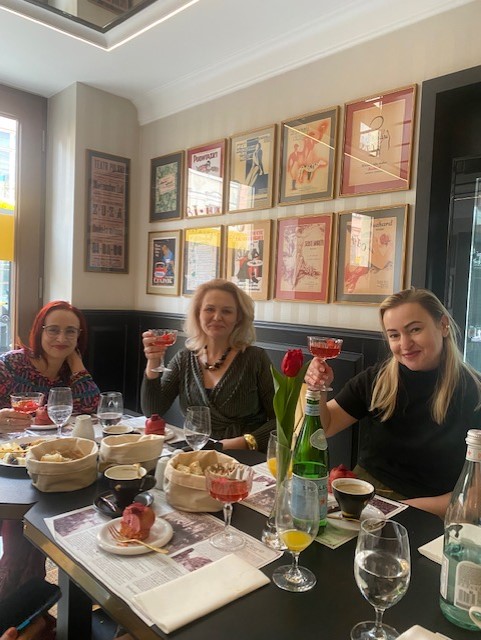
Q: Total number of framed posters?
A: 11